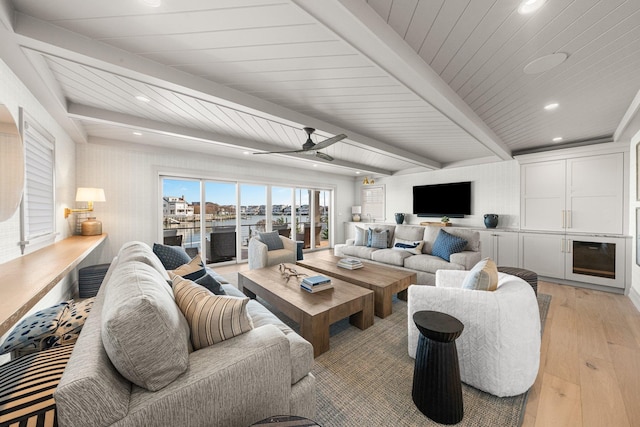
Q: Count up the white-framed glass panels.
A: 6